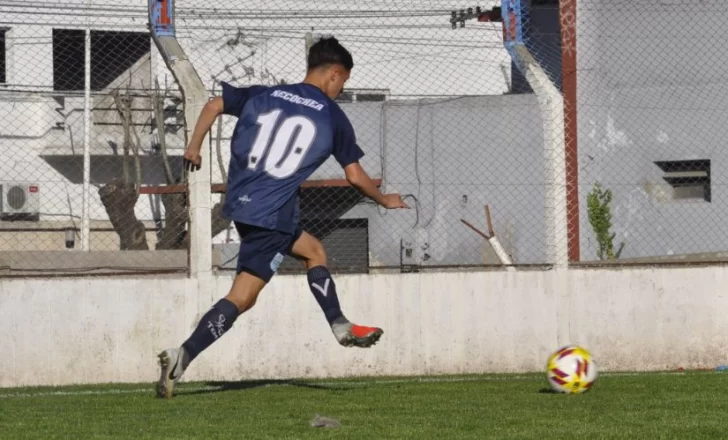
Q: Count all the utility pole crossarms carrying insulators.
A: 1